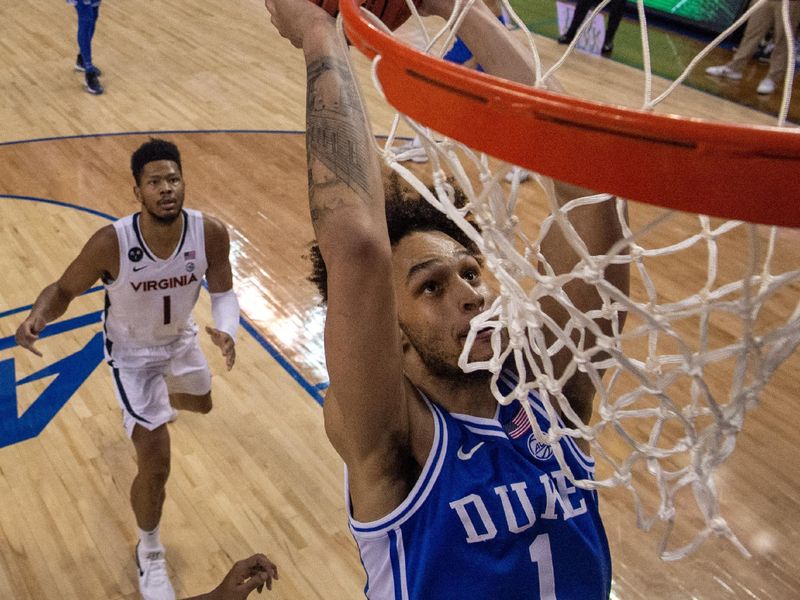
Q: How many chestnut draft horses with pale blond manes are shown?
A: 0